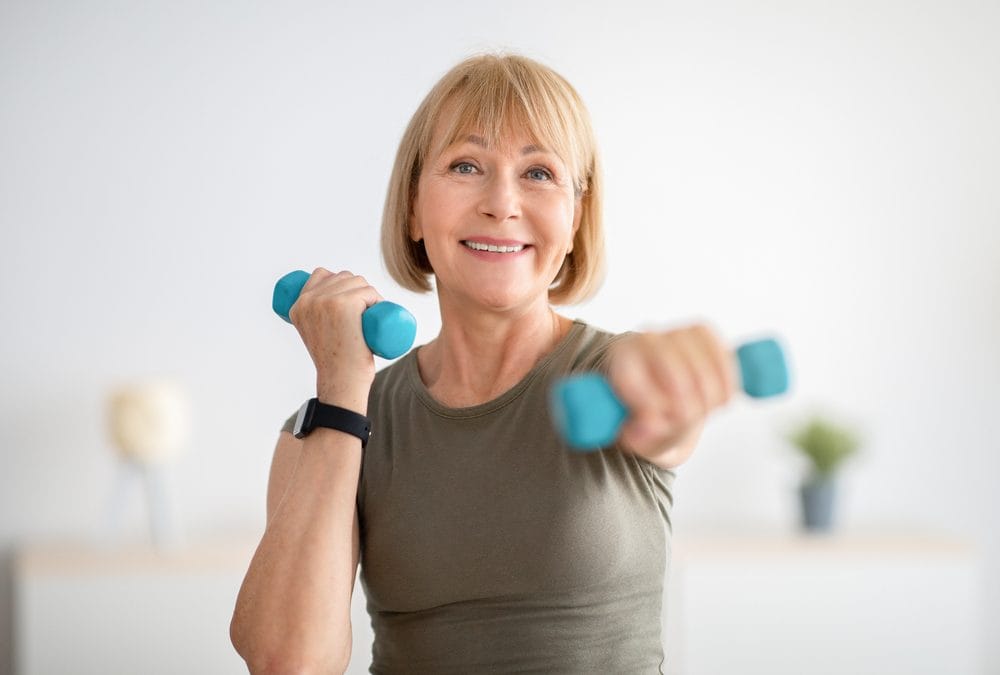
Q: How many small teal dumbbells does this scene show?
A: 2